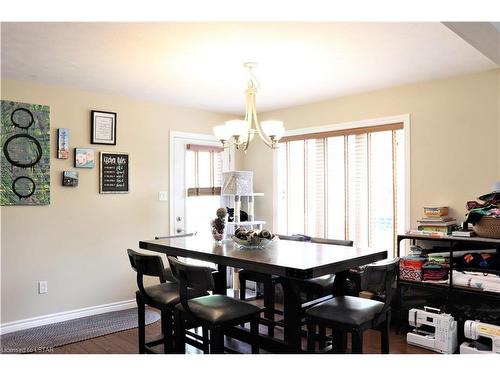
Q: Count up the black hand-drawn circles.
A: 3